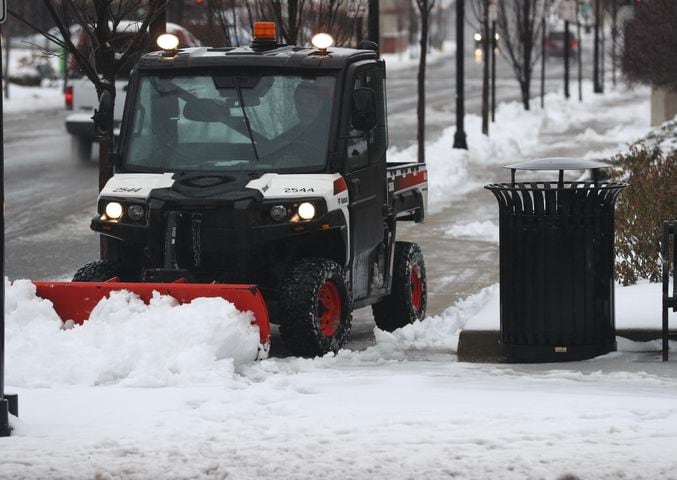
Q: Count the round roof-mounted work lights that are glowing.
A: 2